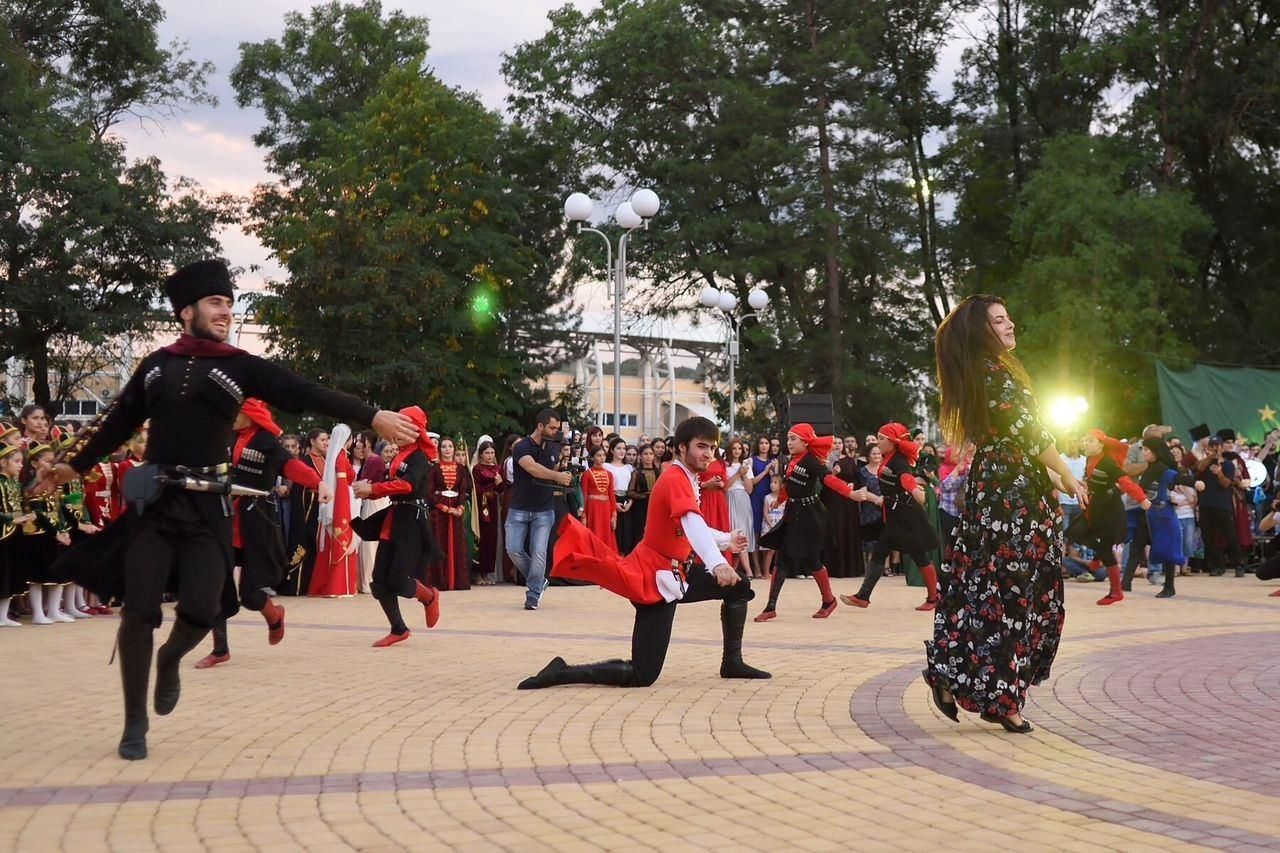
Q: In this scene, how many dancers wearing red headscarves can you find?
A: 5